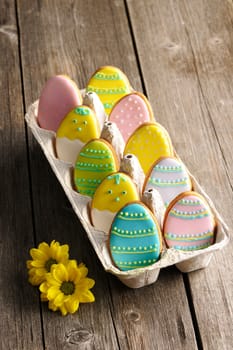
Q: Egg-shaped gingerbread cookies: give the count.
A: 10